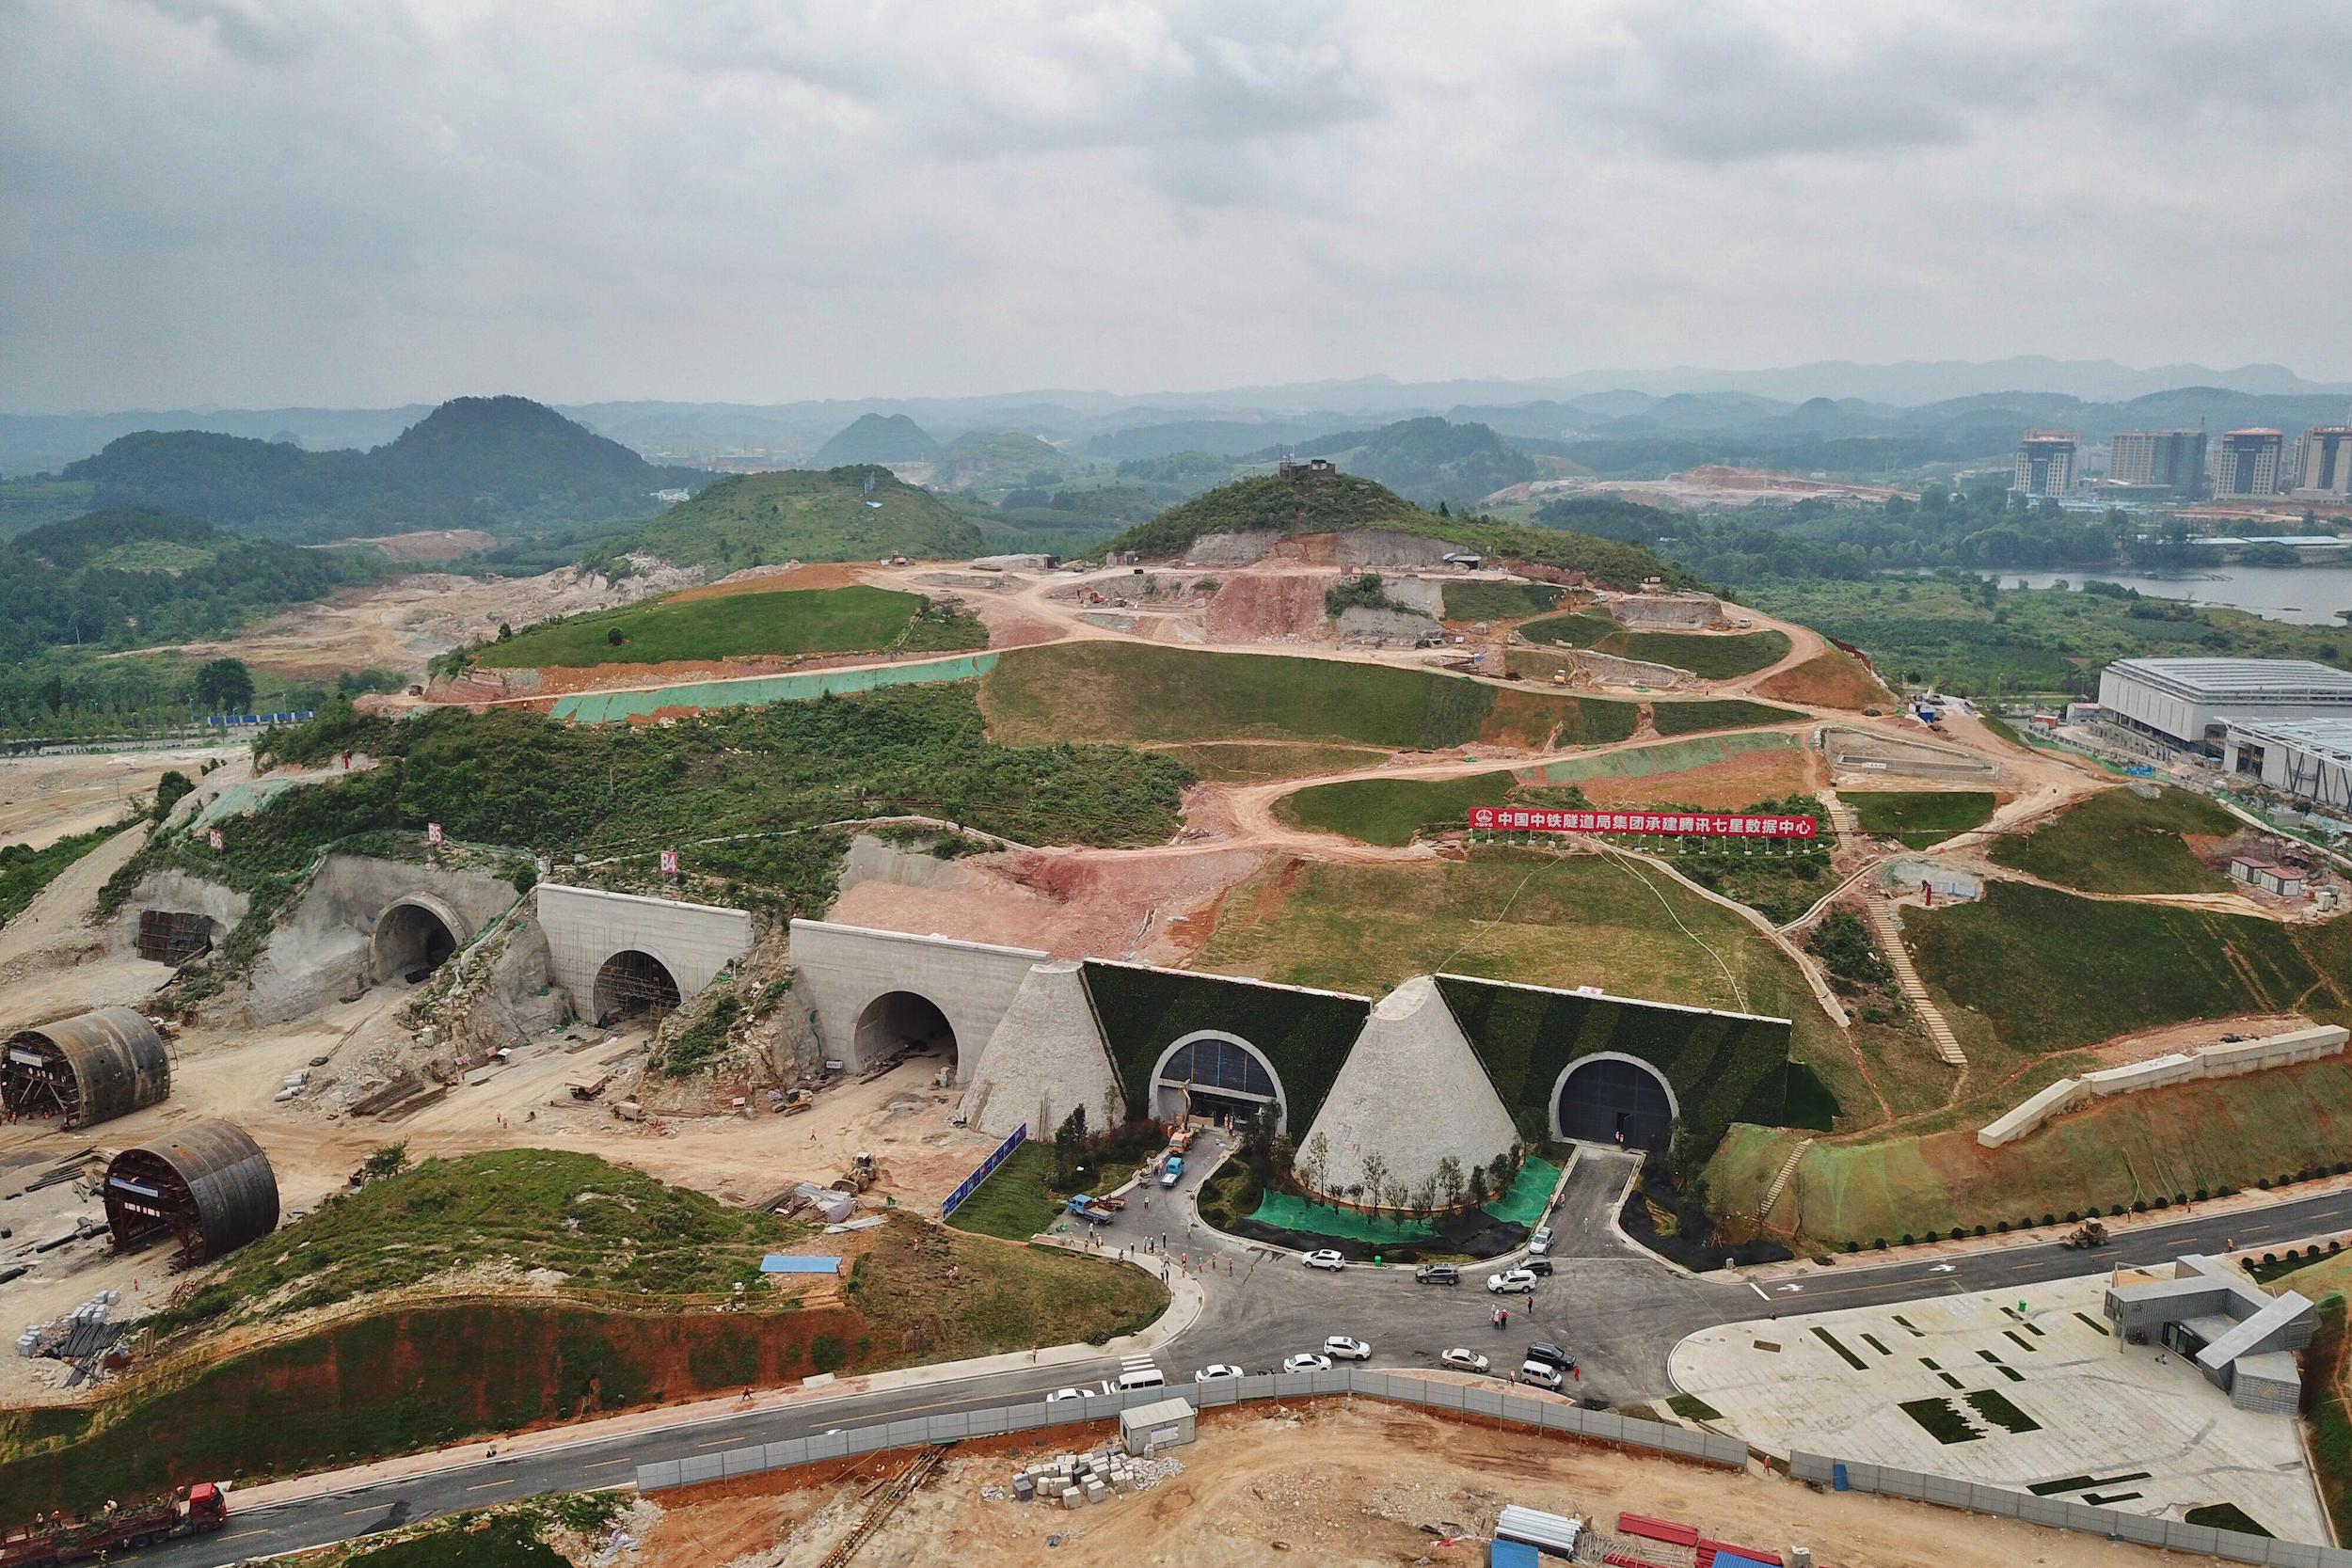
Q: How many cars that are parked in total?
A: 13